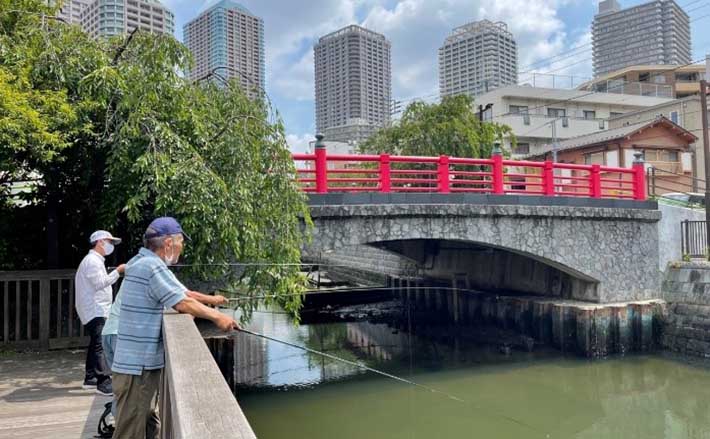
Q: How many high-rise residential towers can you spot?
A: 5